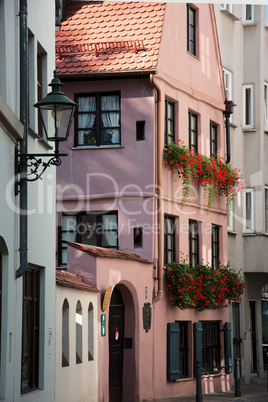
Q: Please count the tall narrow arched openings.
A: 3